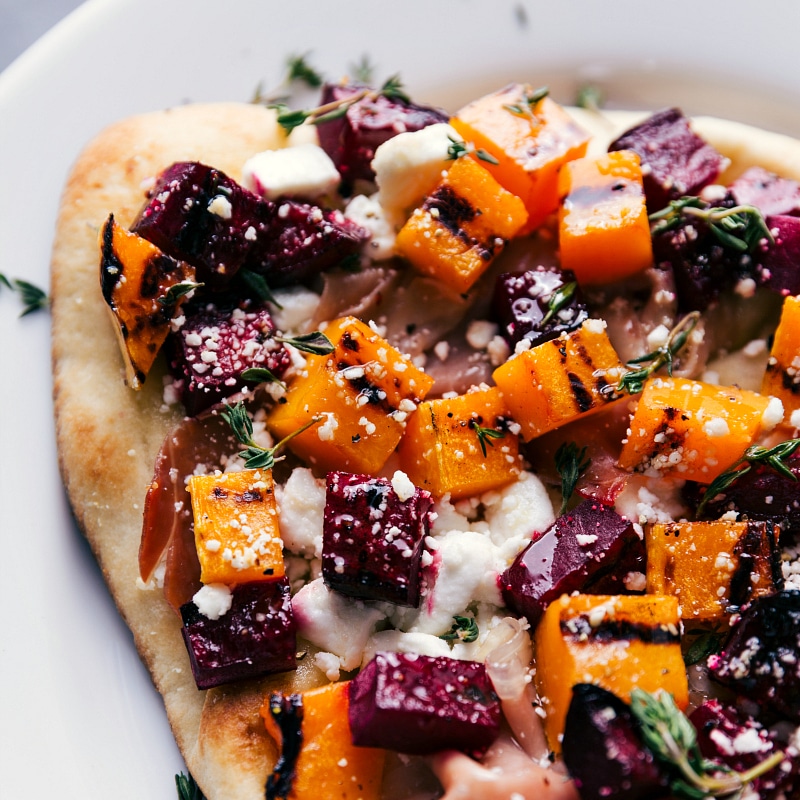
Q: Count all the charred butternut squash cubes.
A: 13